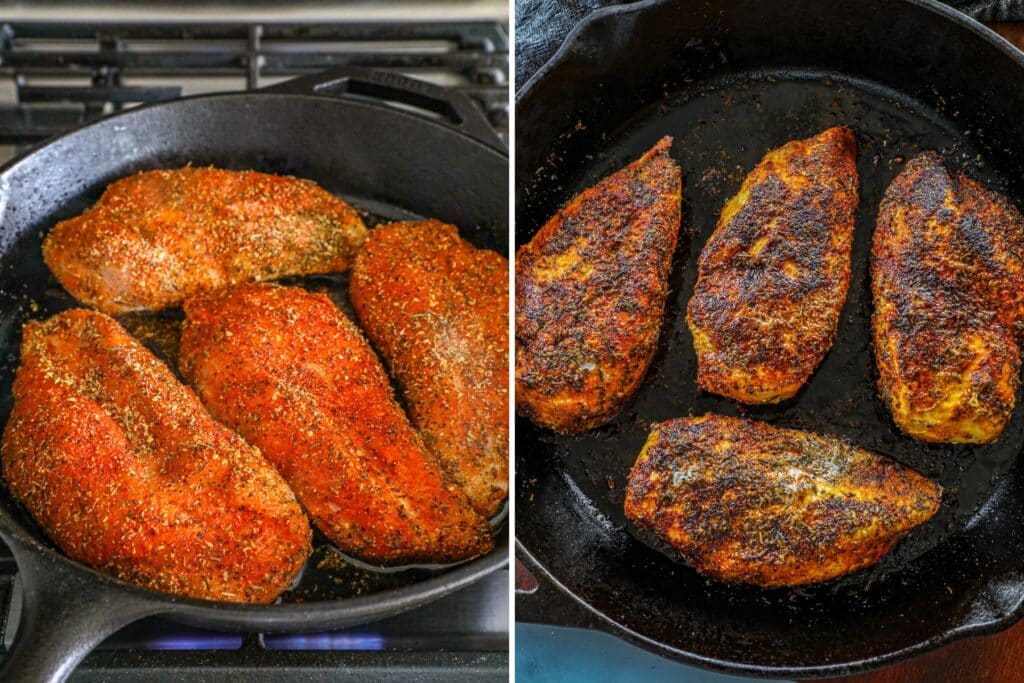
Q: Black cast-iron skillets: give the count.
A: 2